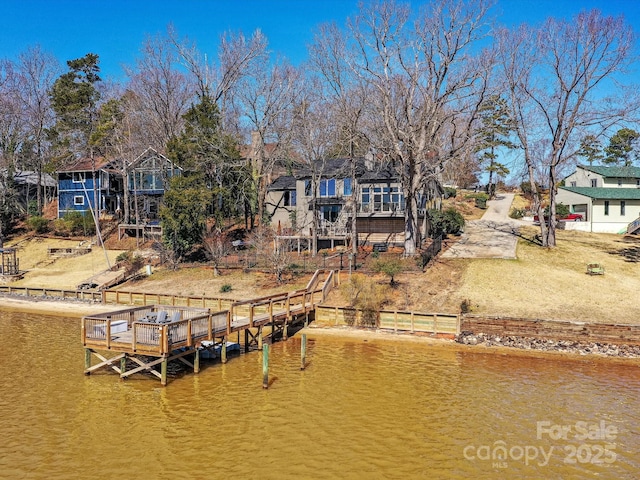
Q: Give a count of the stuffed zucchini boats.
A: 0